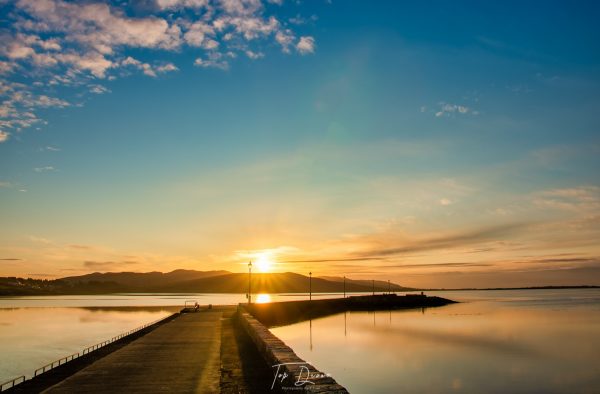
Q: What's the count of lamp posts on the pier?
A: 5